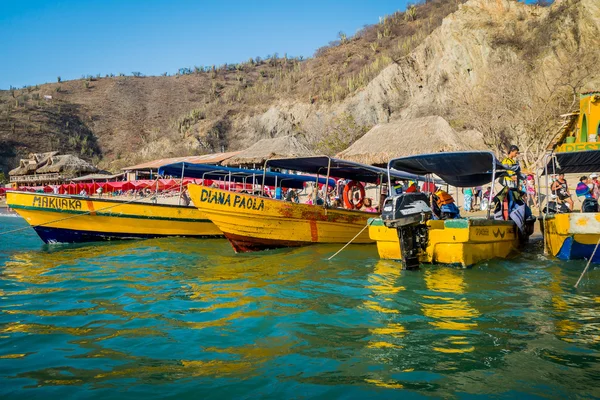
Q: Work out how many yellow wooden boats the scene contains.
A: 4